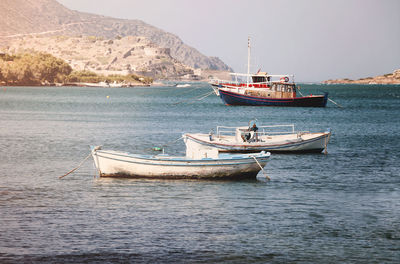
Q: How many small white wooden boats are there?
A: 2